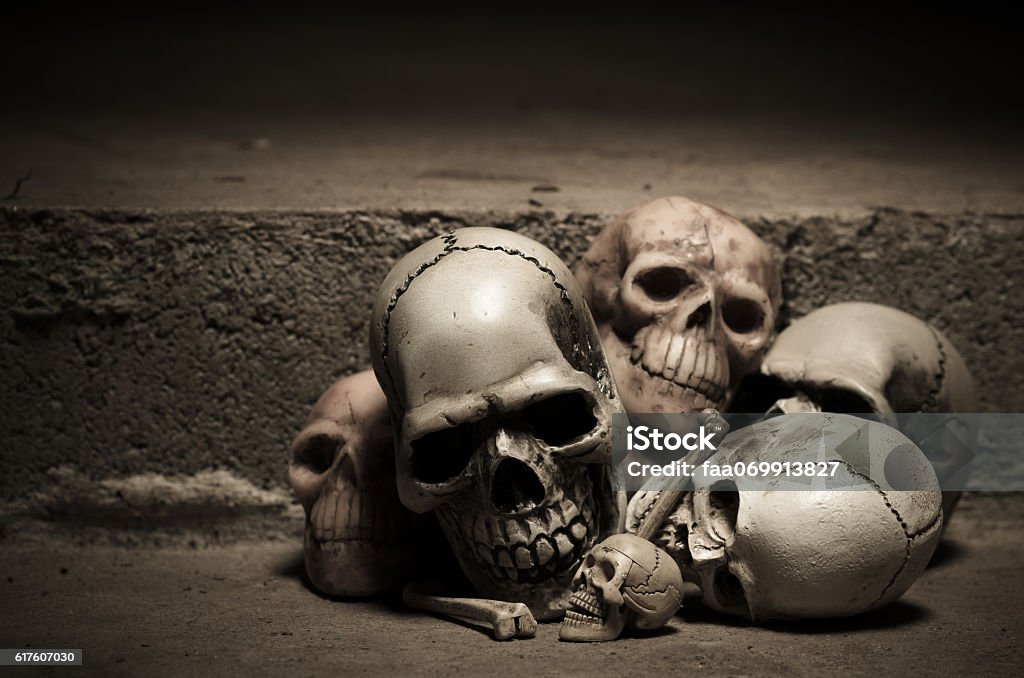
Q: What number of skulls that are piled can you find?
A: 6